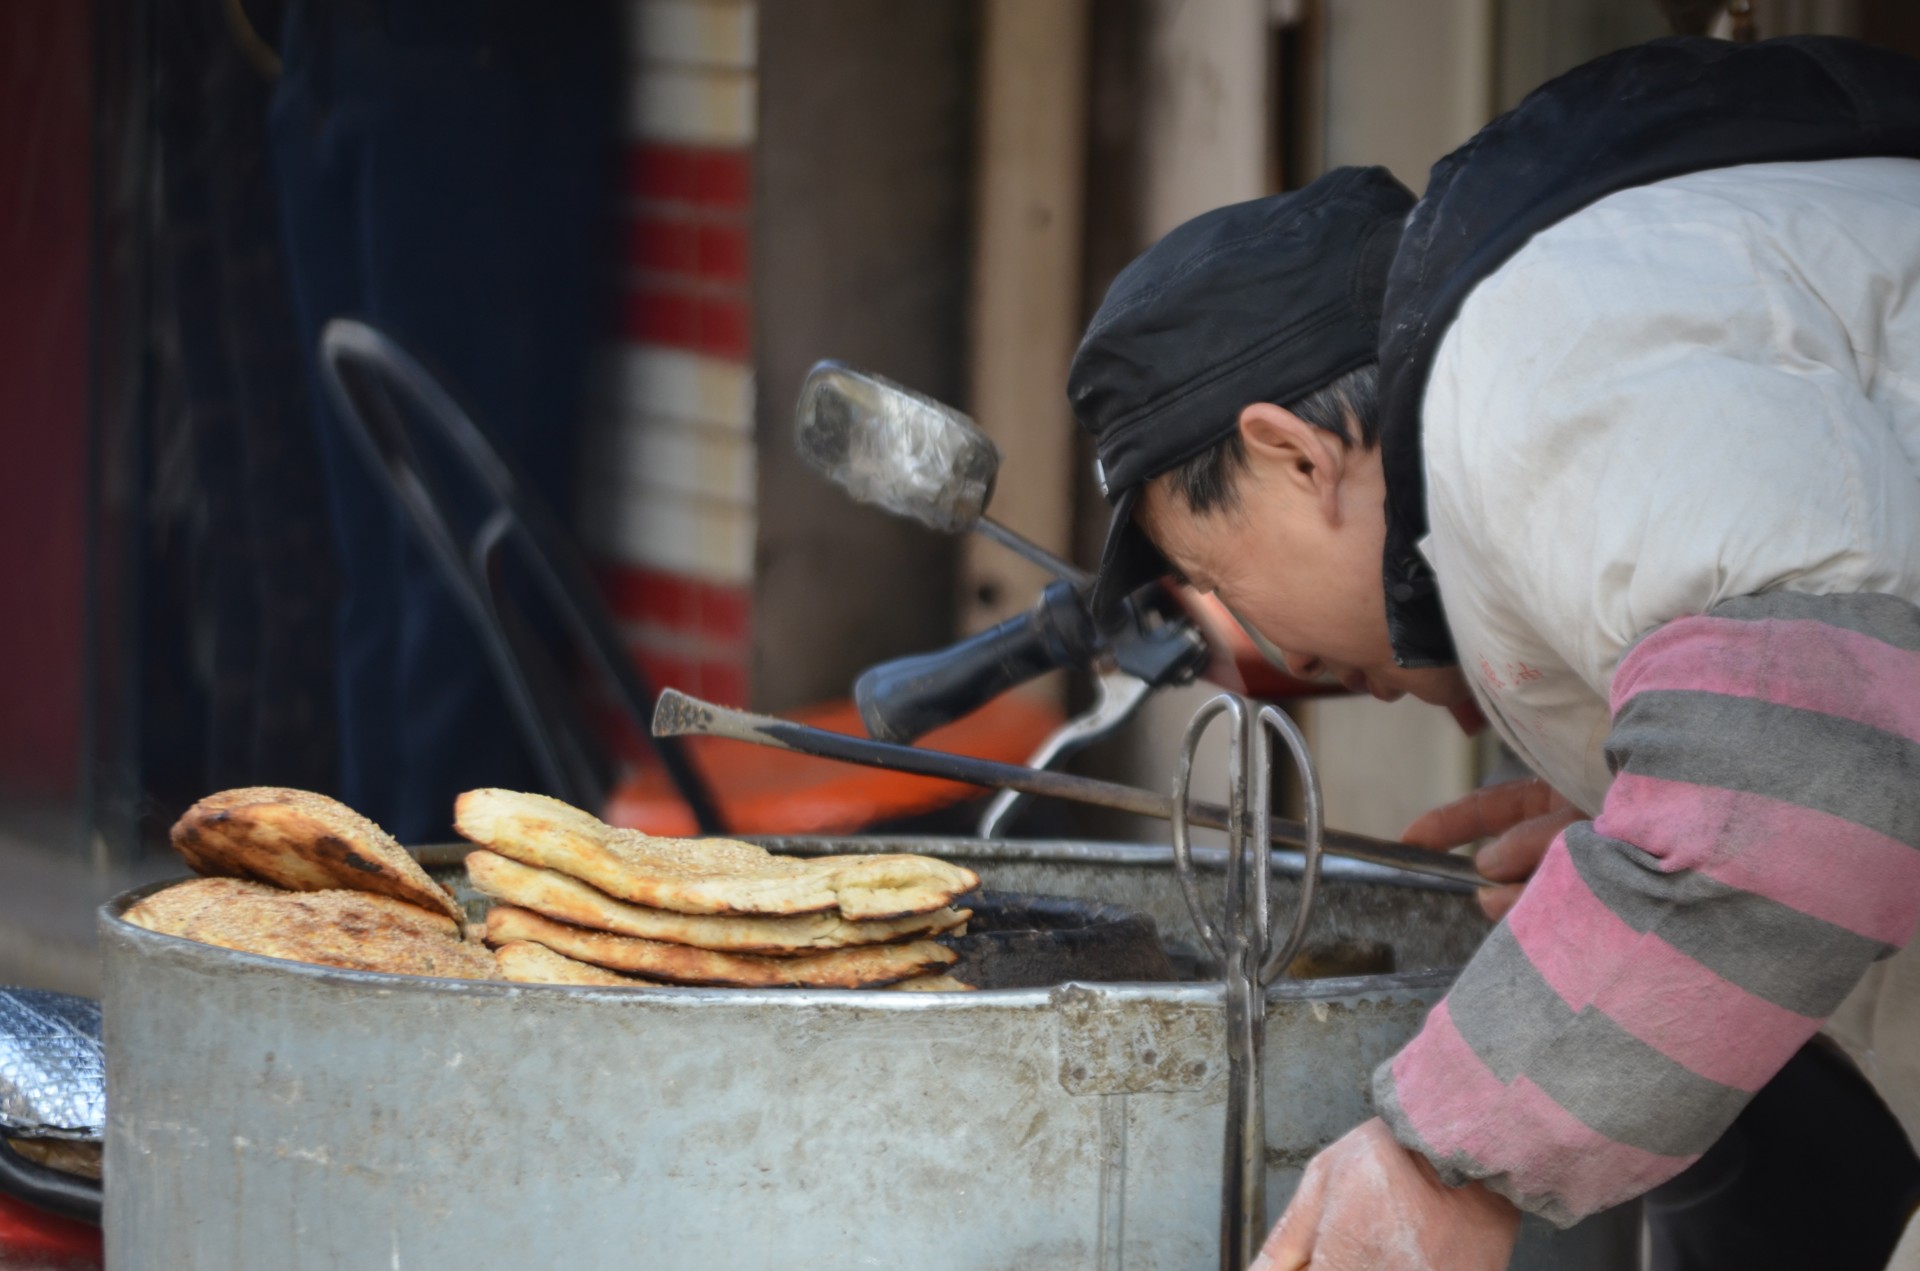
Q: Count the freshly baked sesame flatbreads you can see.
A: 6